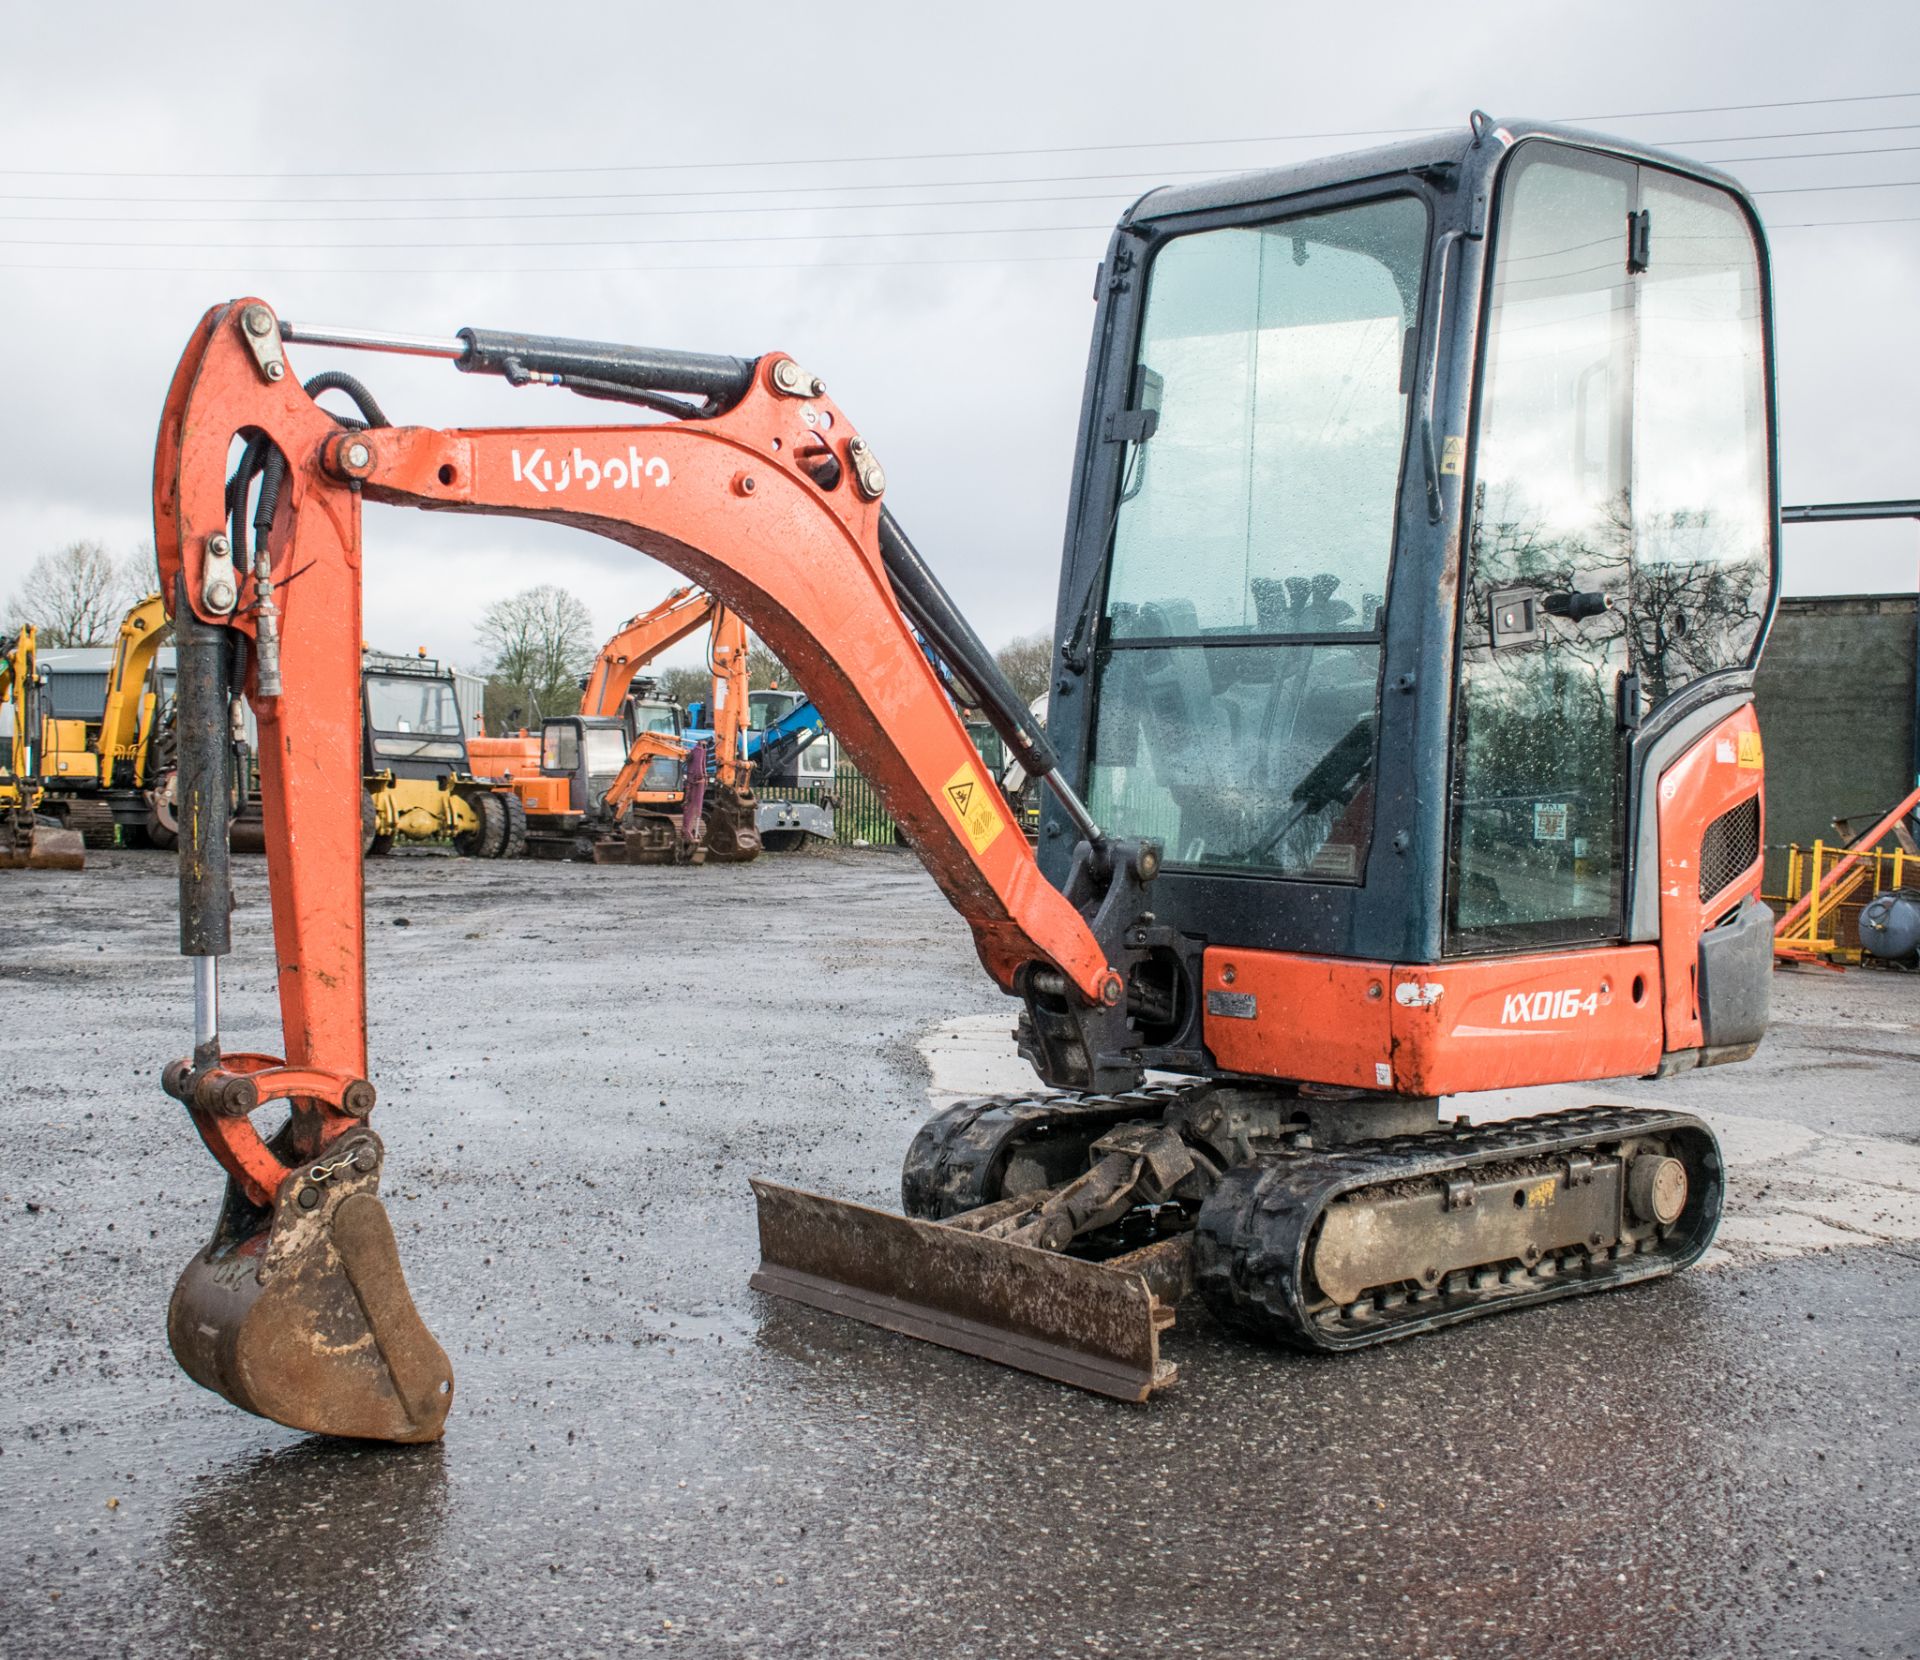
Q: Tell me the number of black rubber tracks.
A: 2